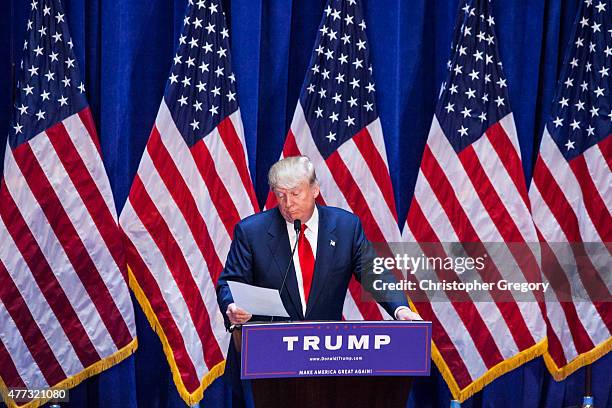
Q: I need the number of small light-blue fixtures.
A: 4